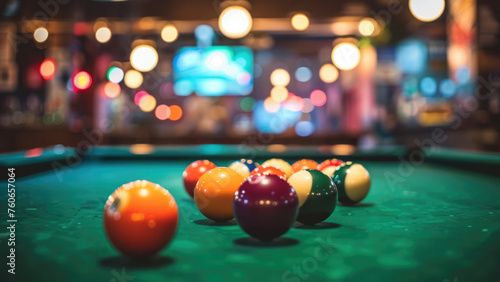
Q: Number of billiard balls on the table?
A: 11